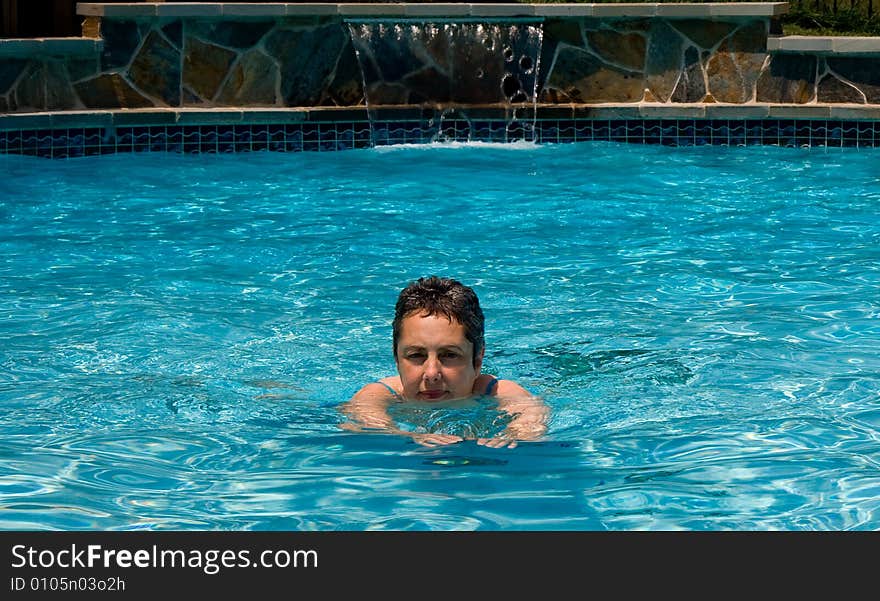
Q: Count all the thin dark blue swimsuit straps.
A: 2